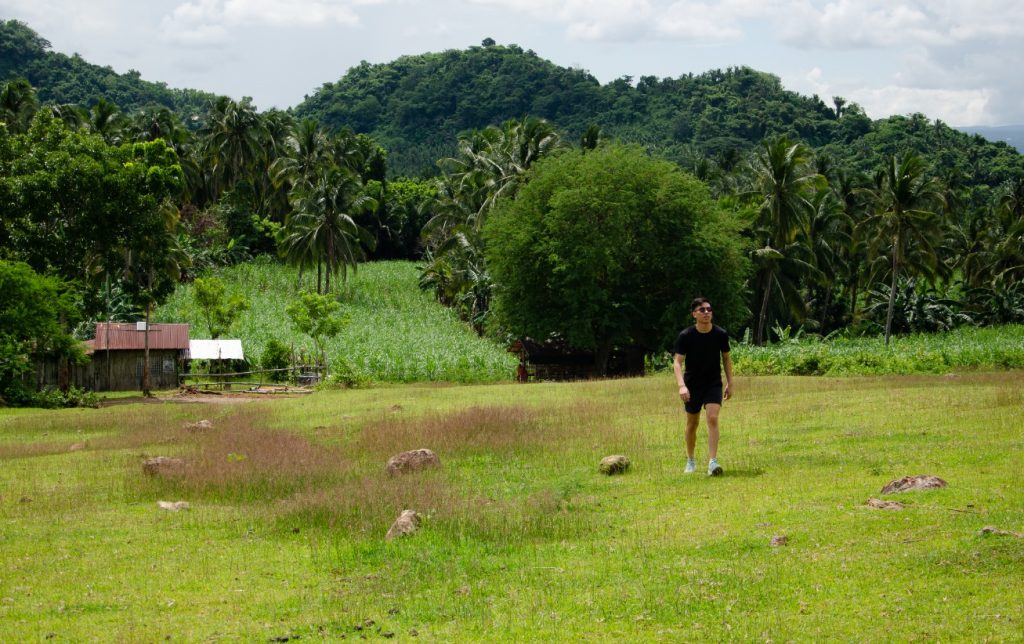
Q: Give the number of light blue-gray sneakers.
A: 2